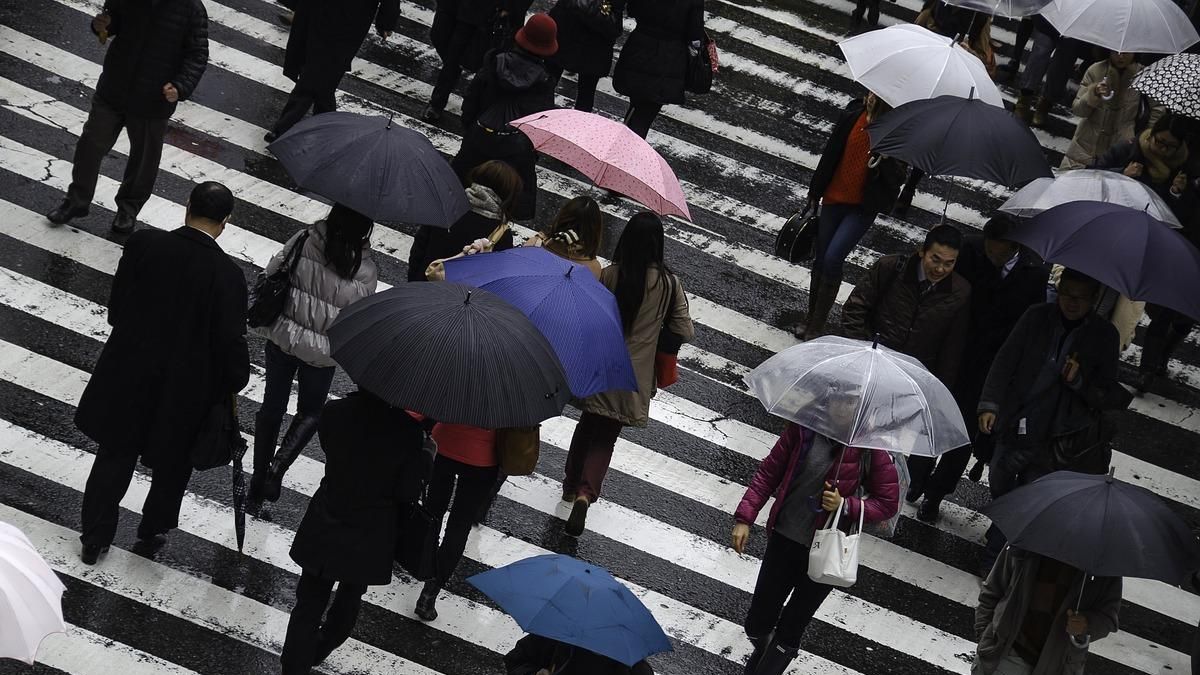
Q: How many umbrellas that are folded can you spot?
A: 1